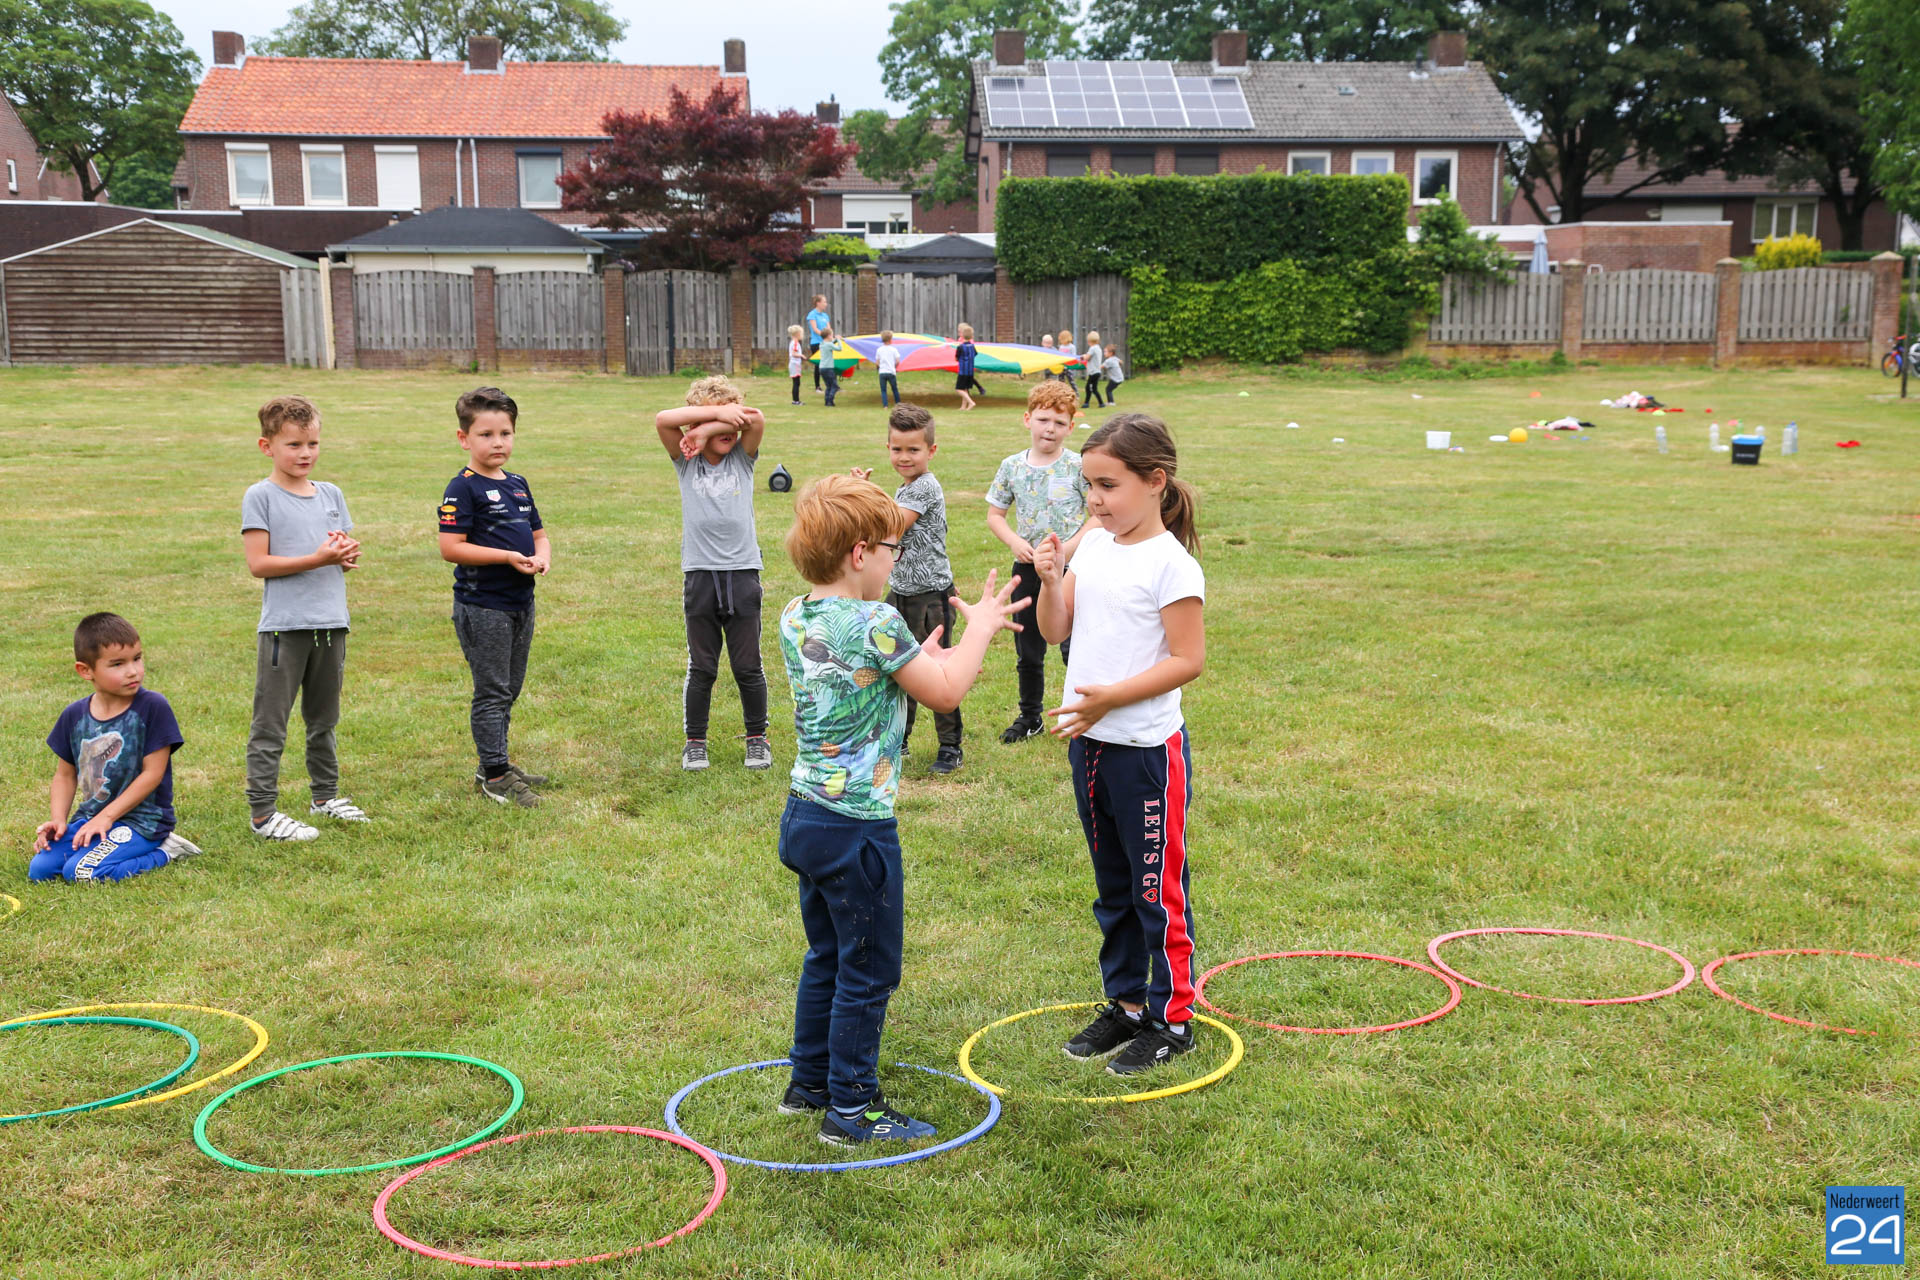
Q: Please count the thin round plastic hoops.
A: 10